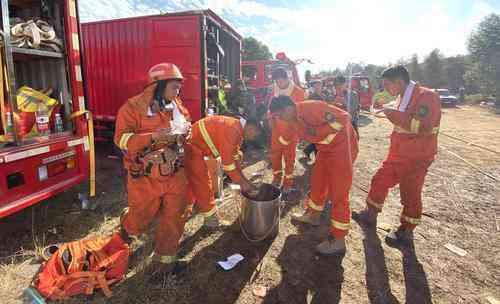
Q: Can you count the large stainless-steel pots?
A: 1